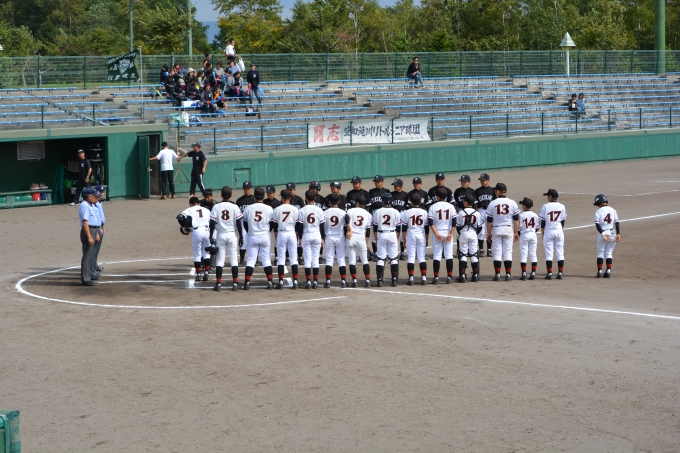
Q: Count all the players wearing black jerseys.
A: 13